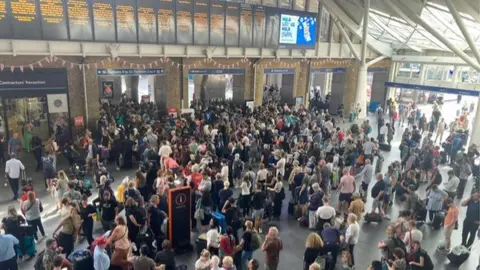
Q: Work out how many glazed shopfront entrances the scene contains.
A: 1